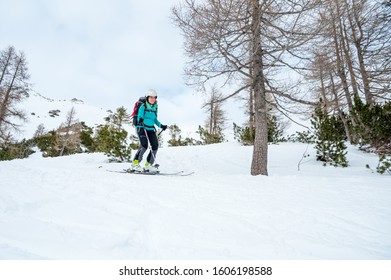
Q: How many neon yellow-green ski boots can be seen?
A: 2